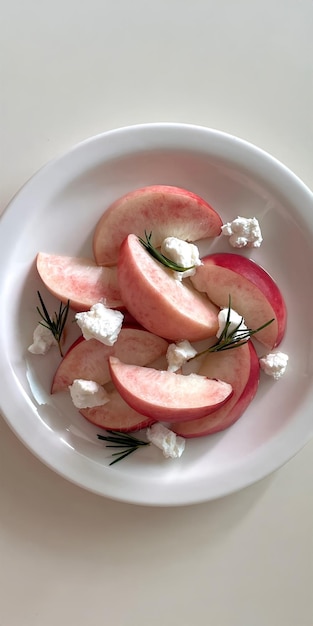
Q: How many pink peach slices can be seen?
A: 8